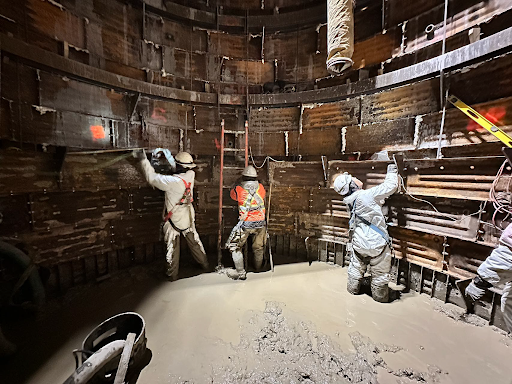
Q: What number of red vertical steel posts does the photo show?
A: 2